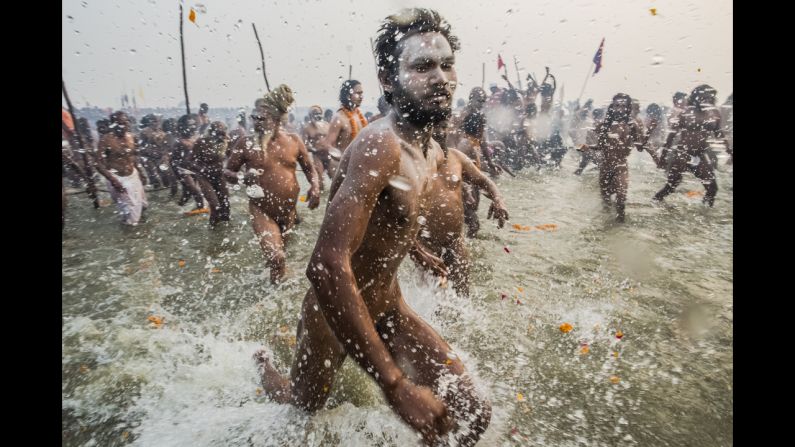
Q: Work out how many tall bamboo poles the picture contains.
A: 3